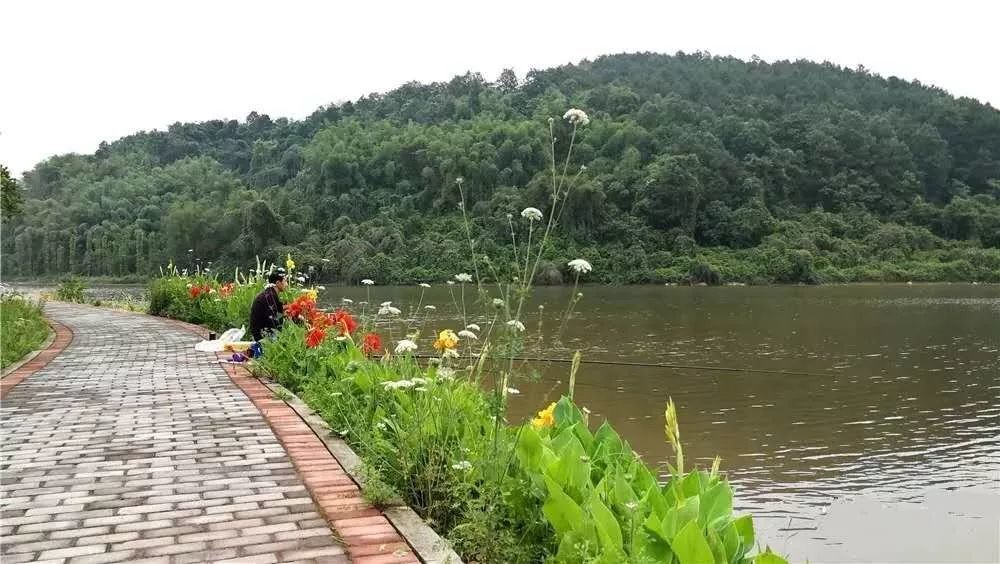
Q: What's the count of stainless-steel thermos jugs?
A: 0